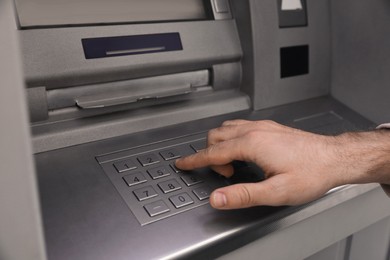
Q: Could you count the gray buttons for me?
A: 13